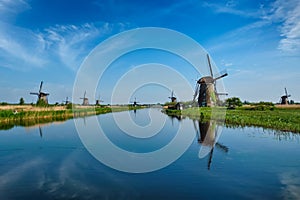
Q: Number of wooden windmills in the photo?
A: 8